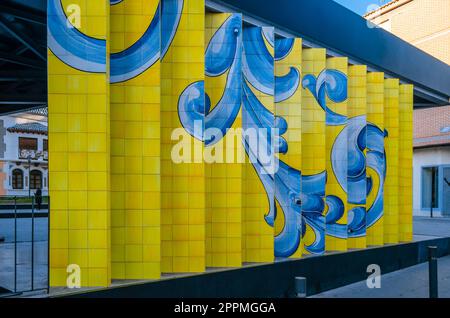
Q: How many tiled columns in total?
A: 12